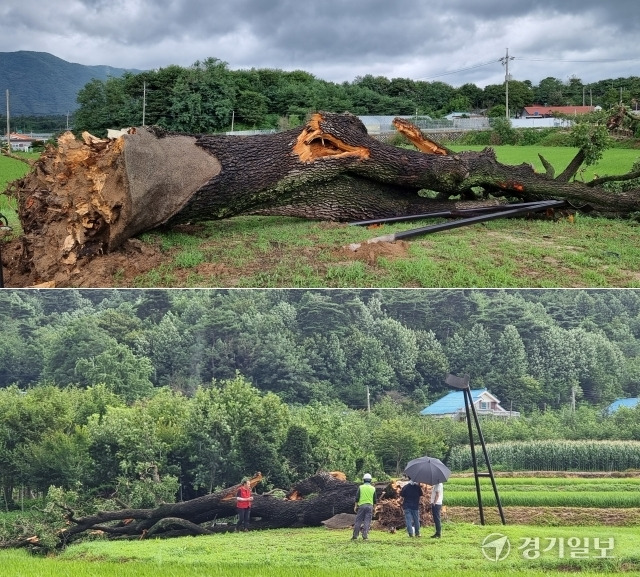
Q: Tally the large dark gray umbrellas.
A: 1